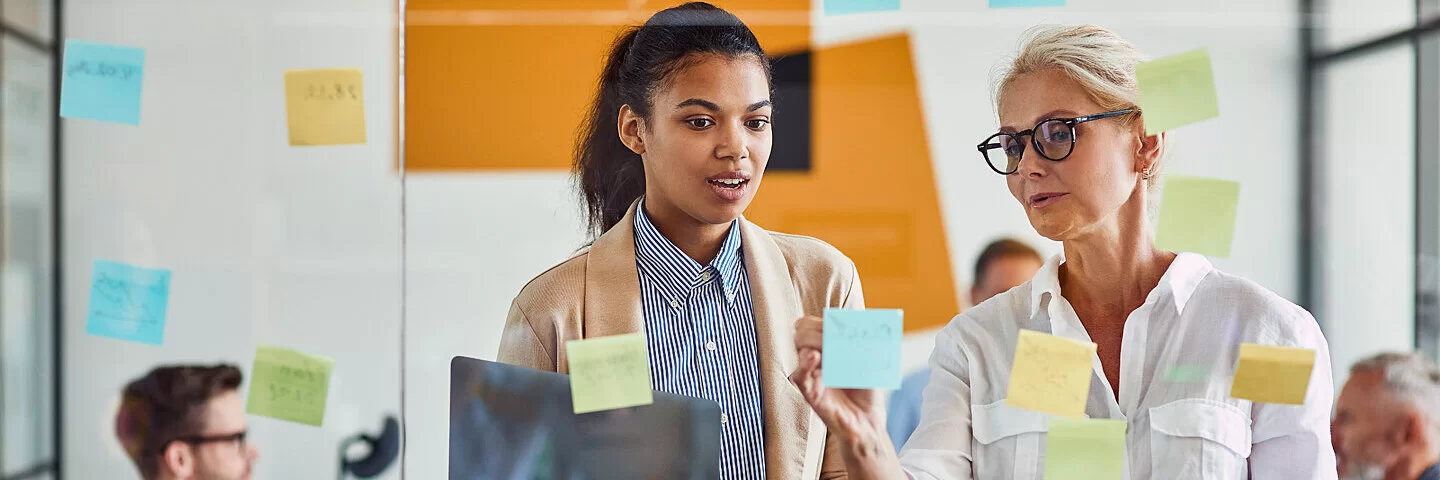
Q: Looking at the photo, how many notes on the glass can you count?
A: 13